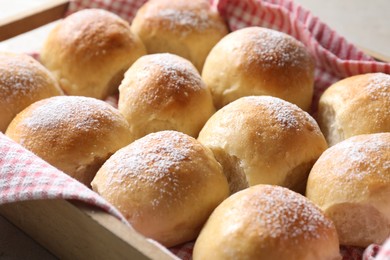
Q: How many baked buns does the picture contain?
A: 11